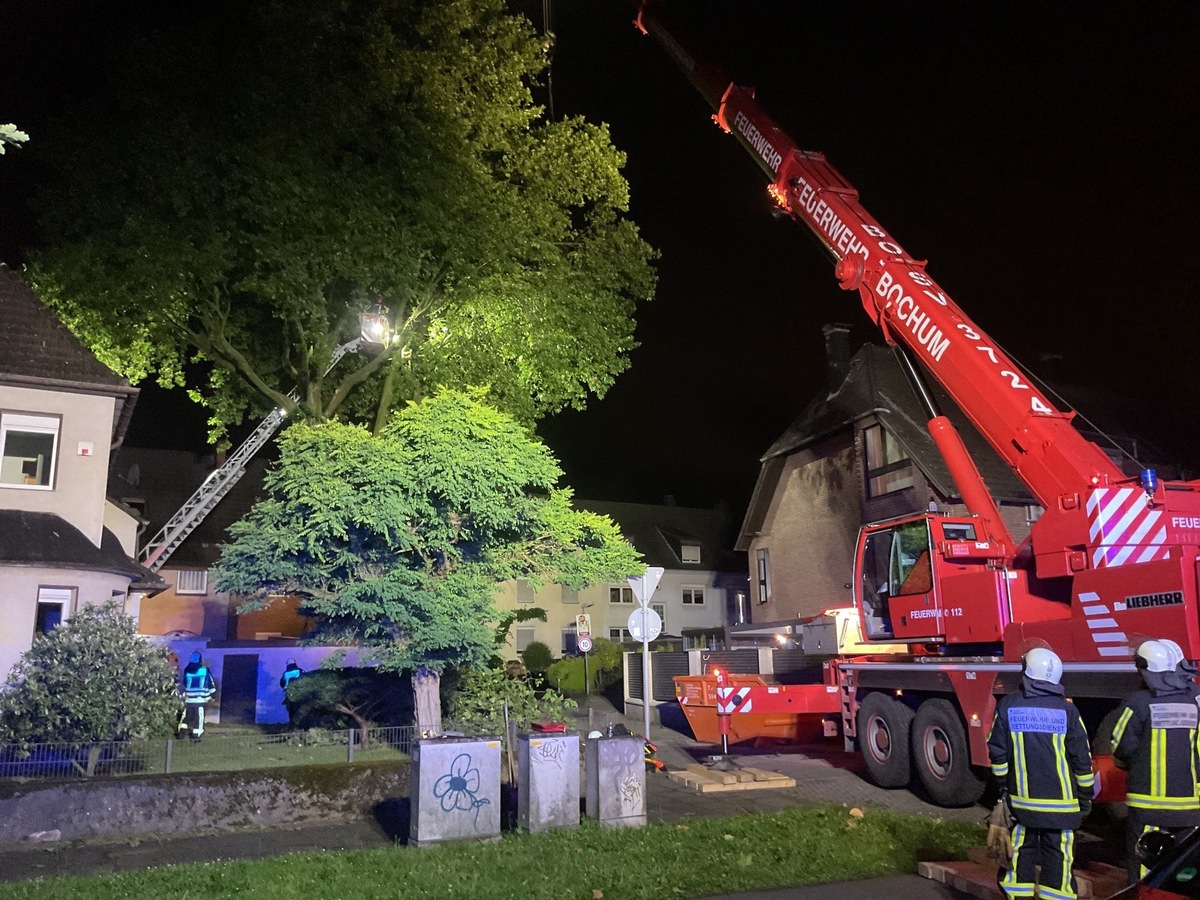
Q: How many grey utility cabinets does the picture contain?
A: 3